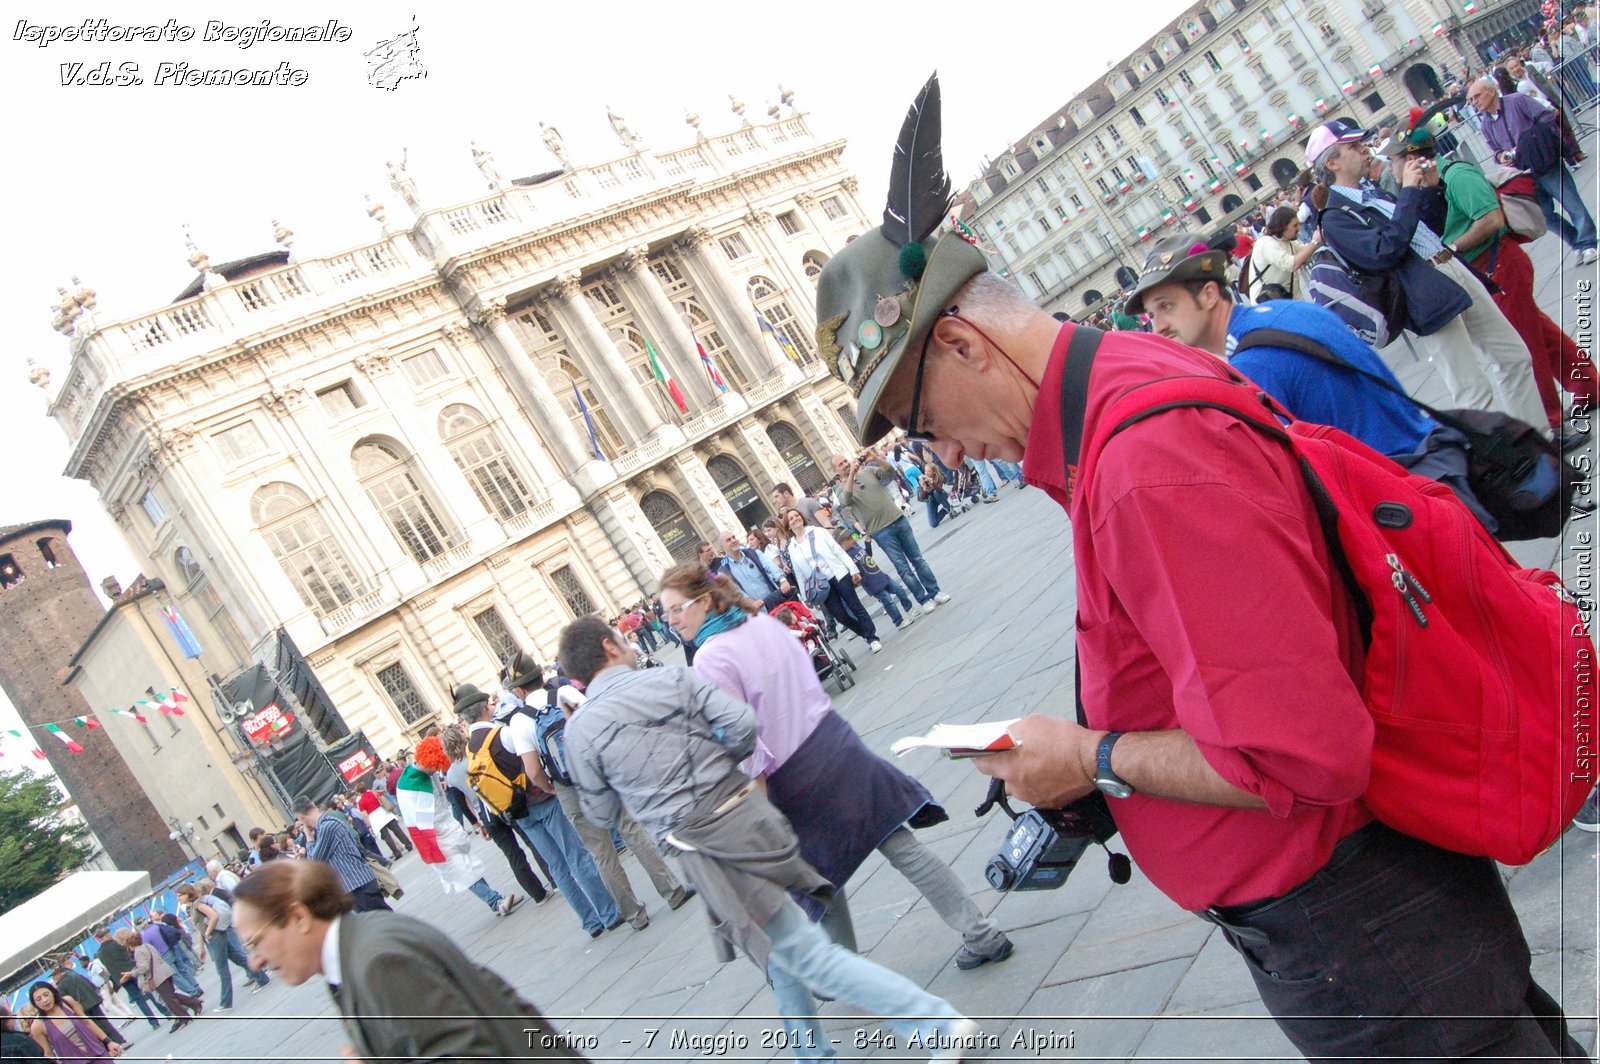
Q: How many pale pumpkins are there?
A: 0